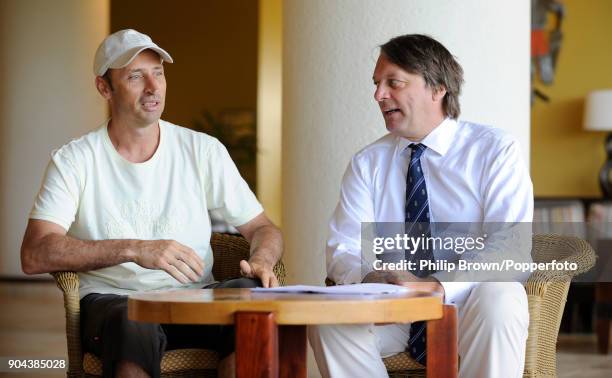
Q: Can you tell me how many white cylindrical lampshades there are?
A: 1